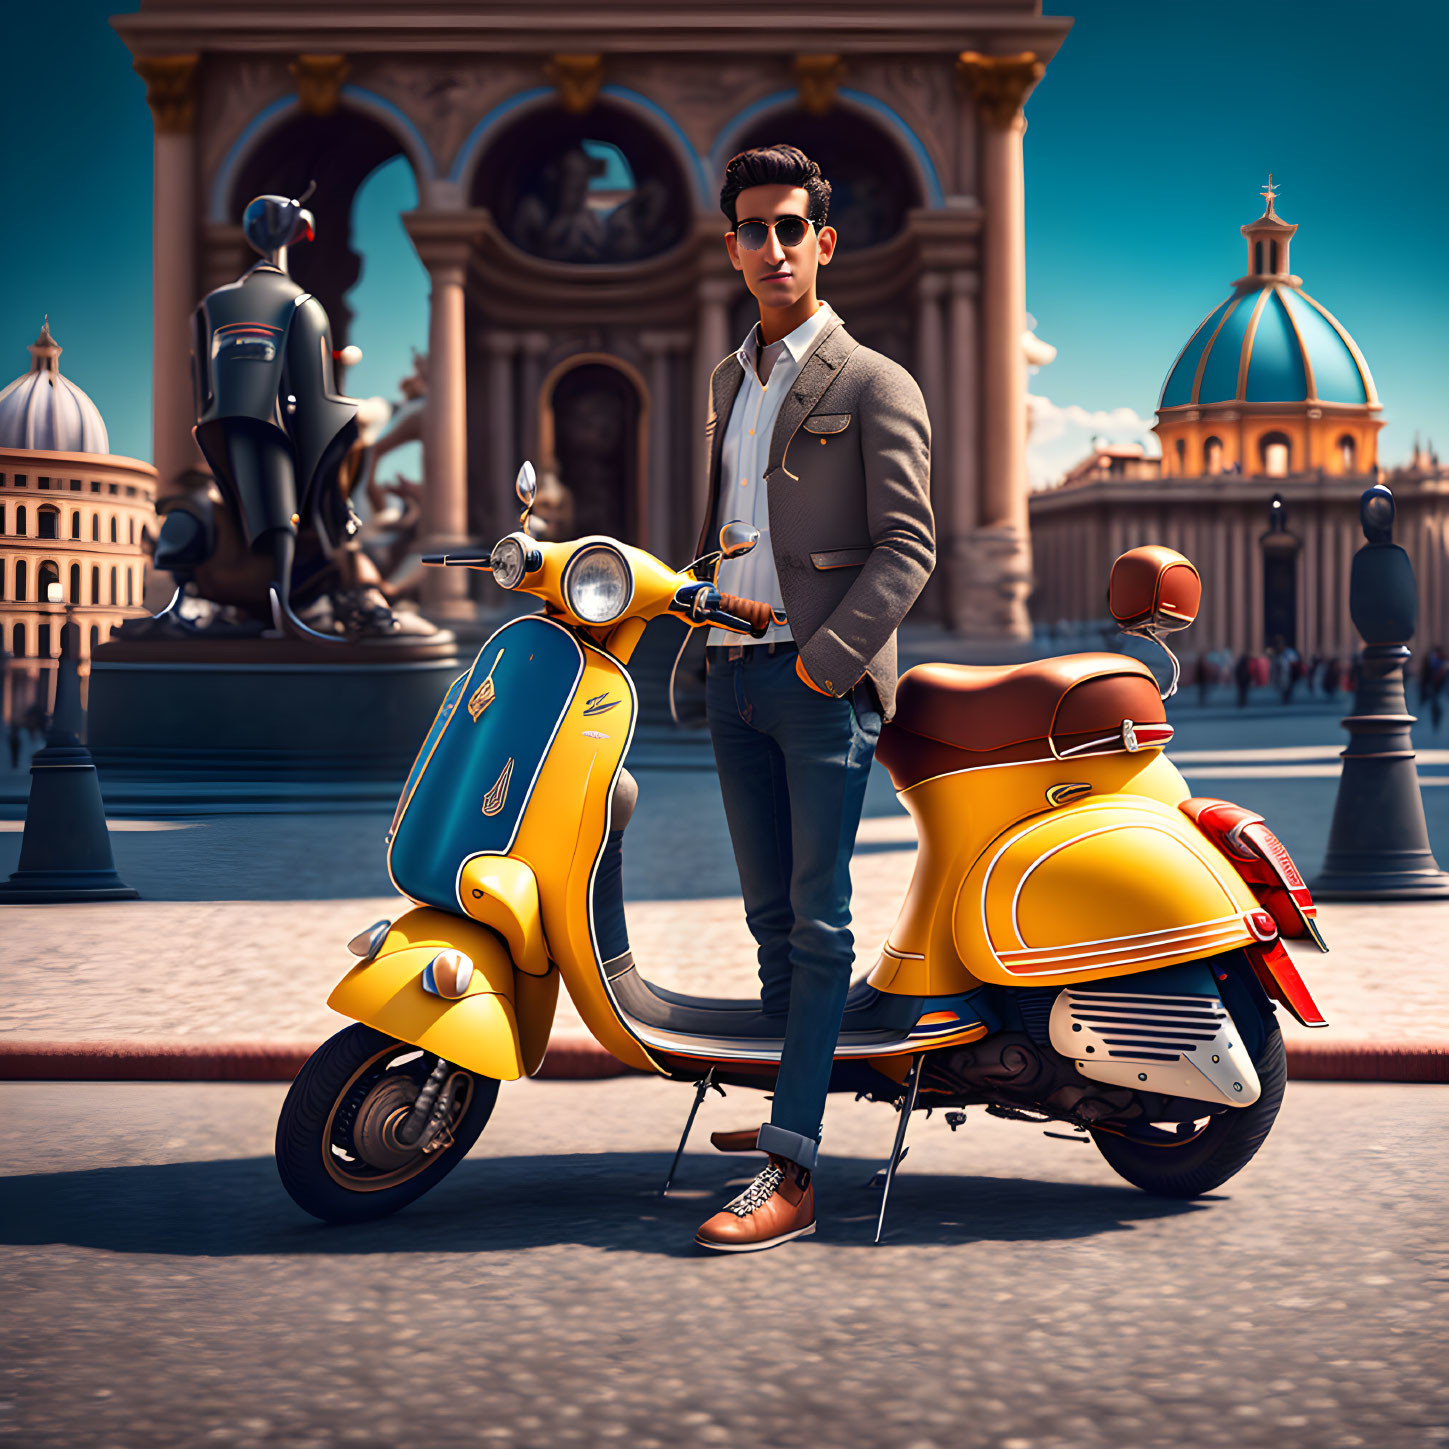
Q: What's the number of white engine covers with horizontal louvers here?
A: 1